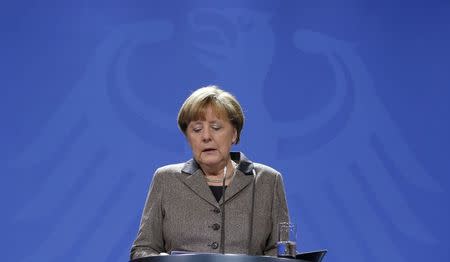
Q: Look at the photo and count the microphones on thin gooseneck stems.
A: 2